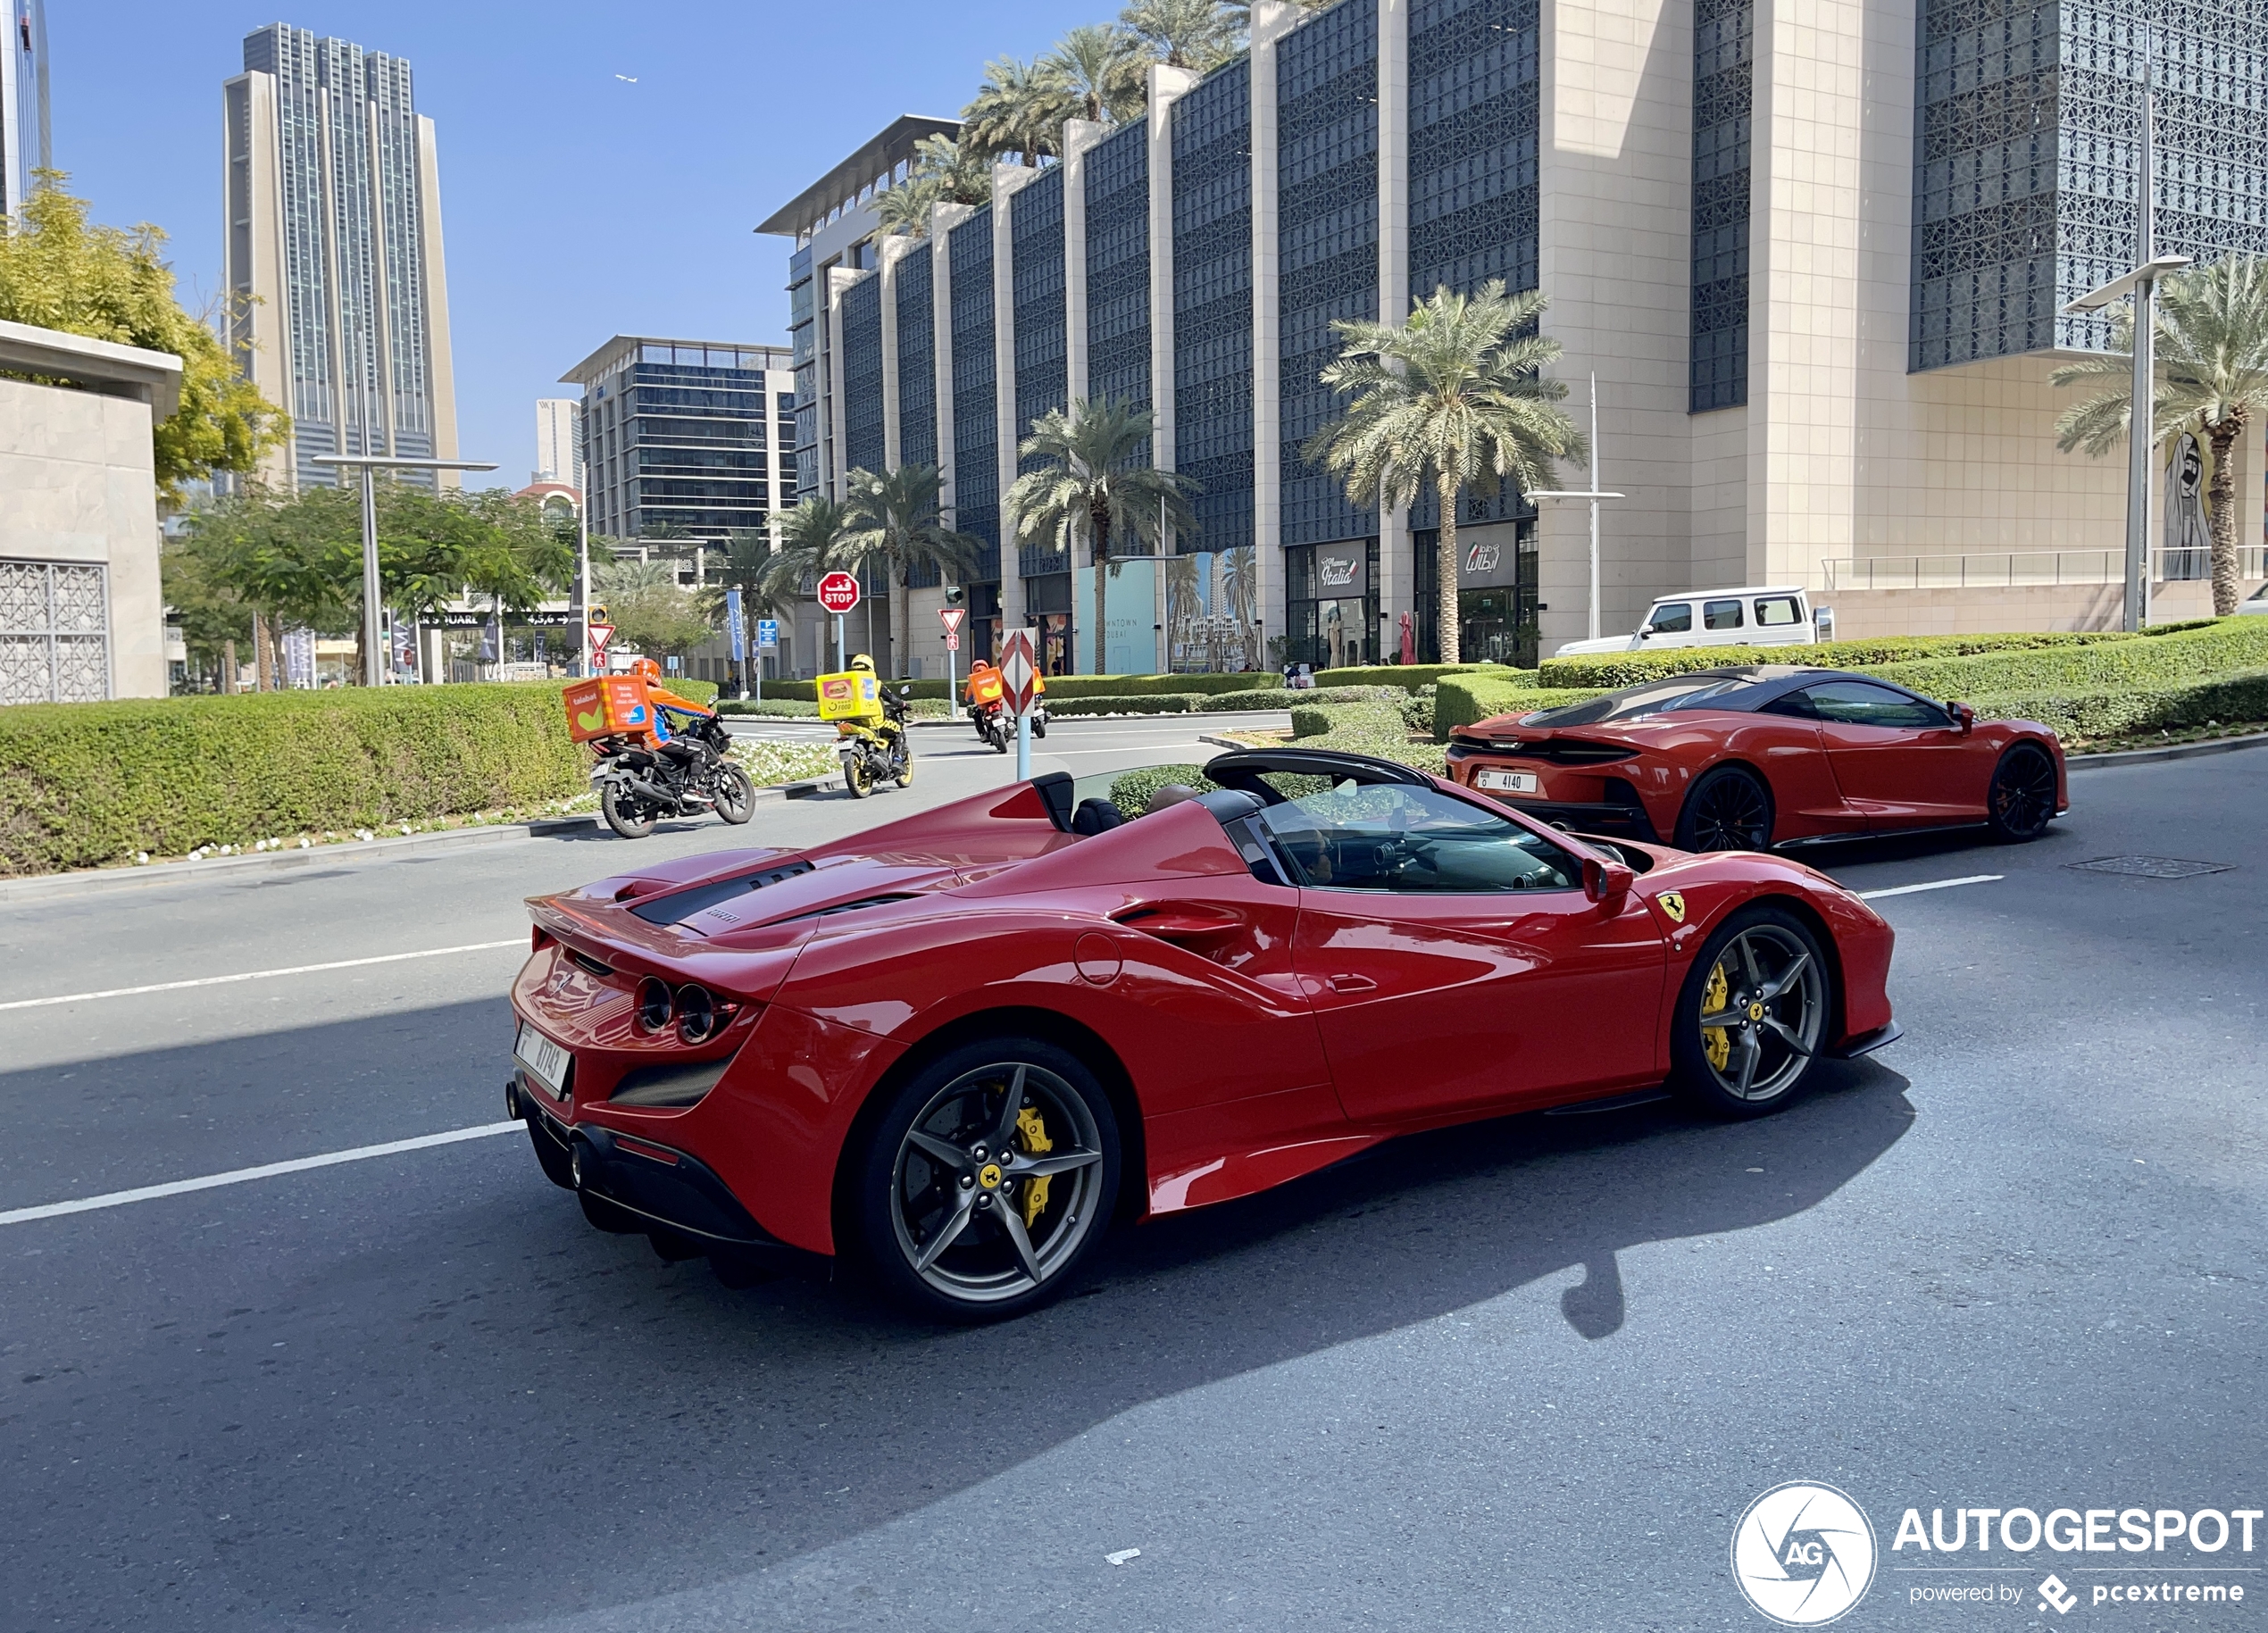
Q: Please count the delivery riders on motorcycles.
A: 4